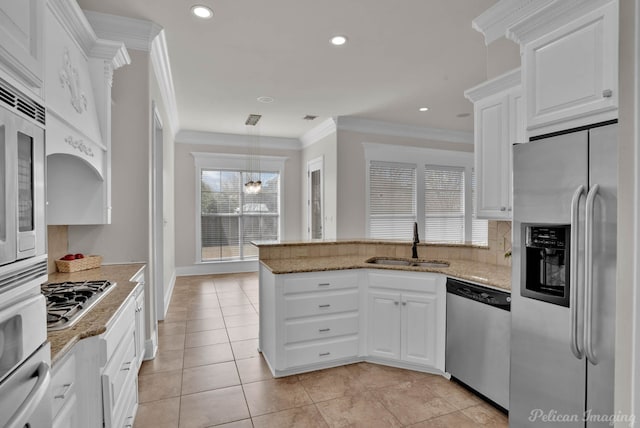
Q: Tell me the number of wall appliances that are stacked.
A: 2